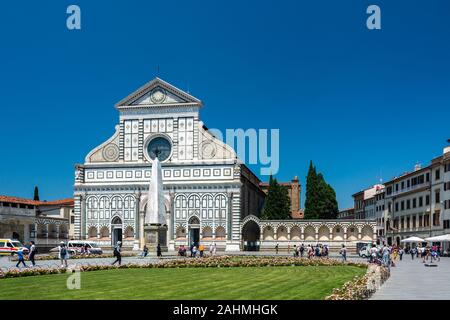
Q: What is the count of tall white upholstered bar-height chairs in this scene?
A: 0